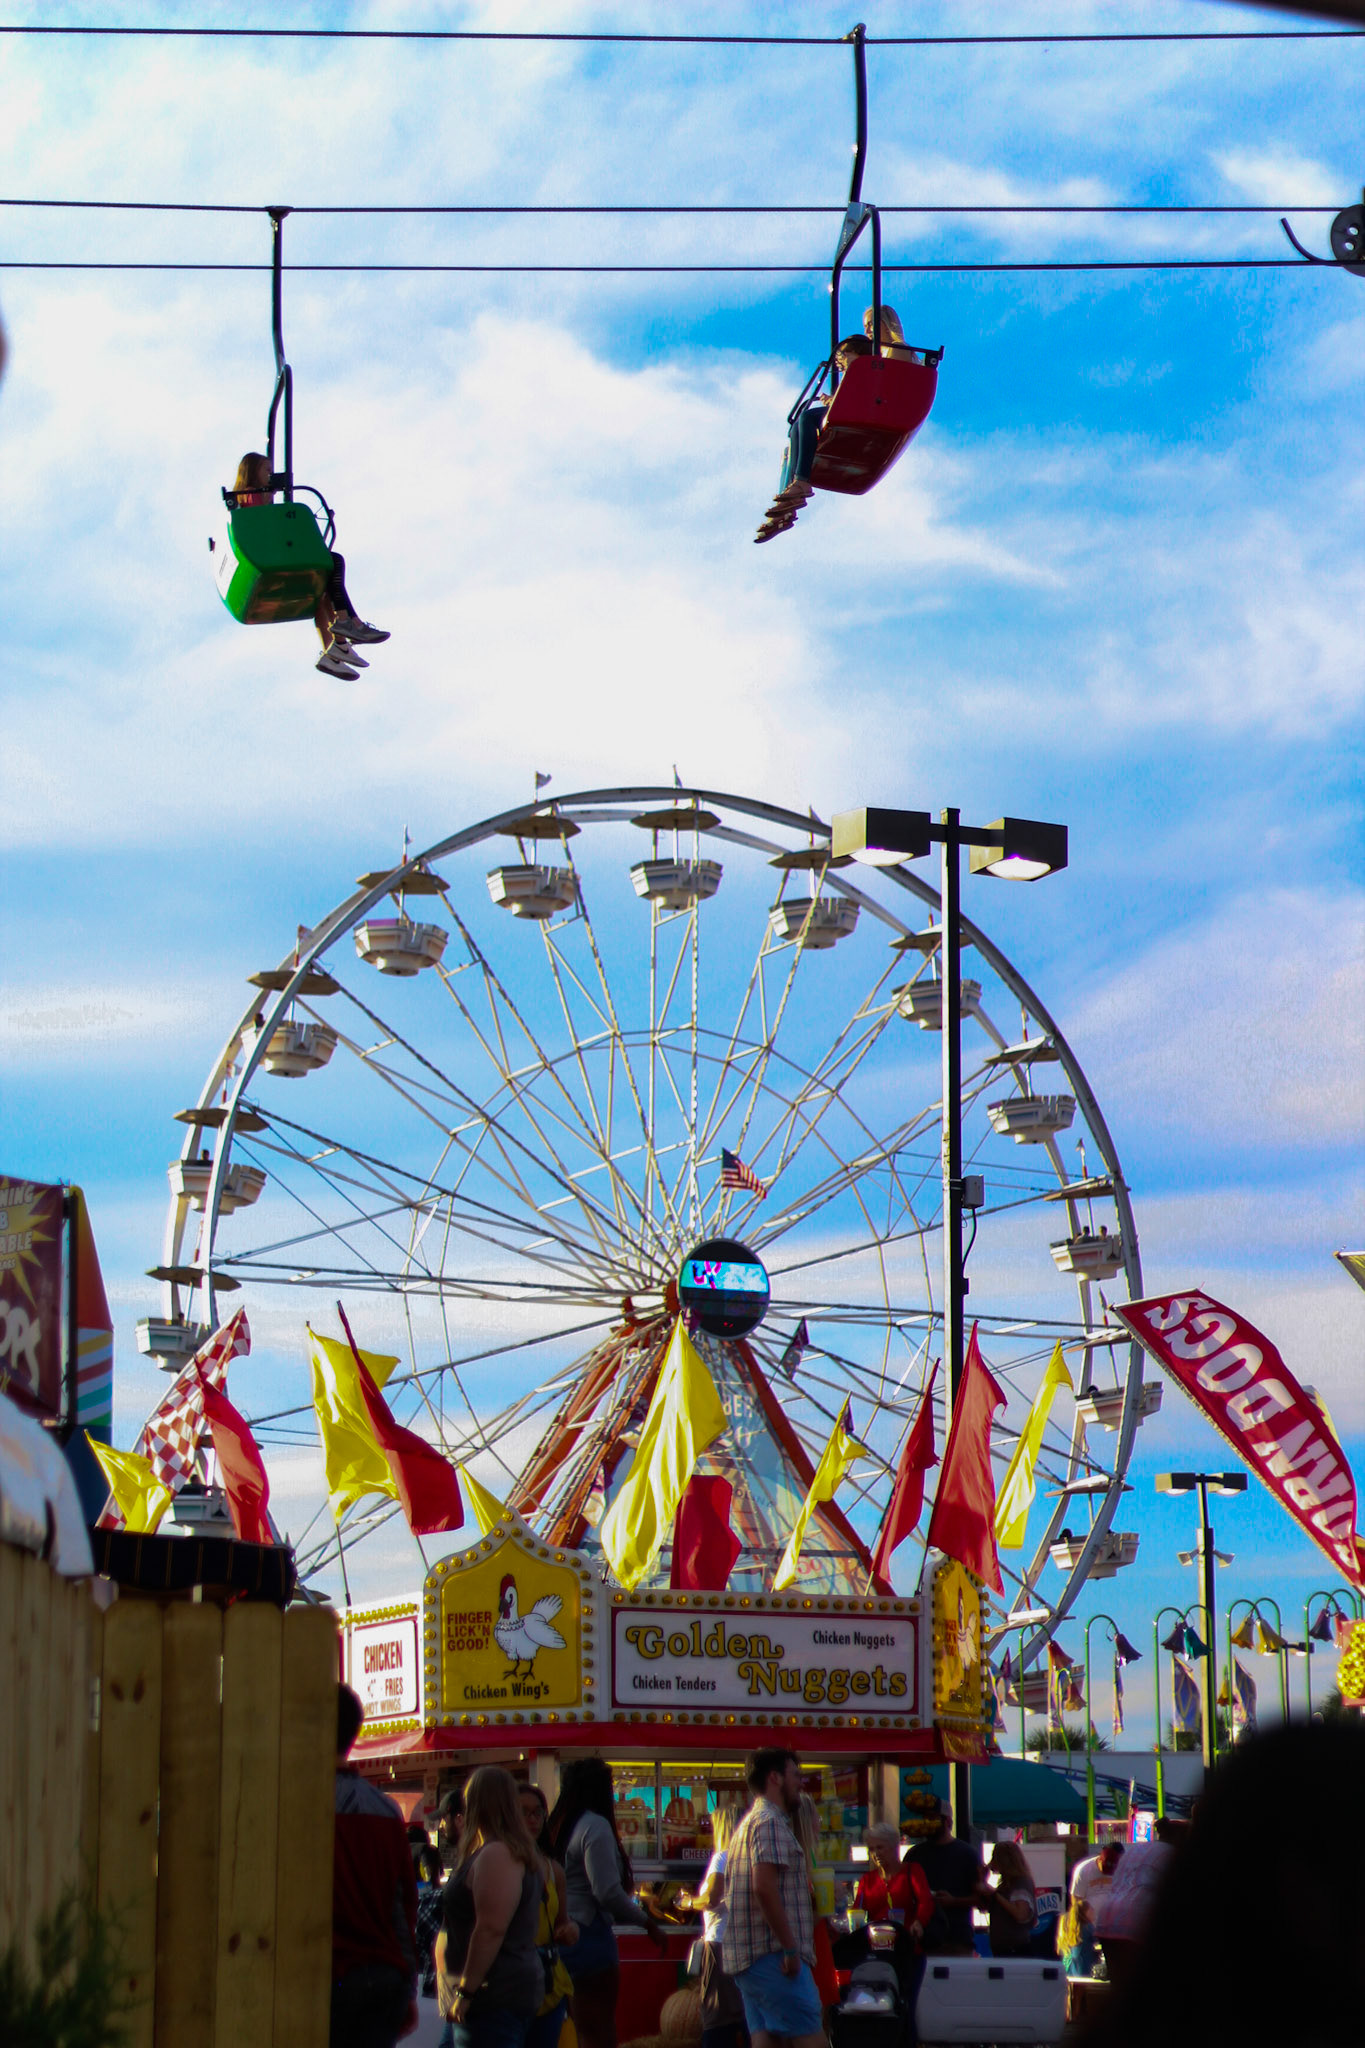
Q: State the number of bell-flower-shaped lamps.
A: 10